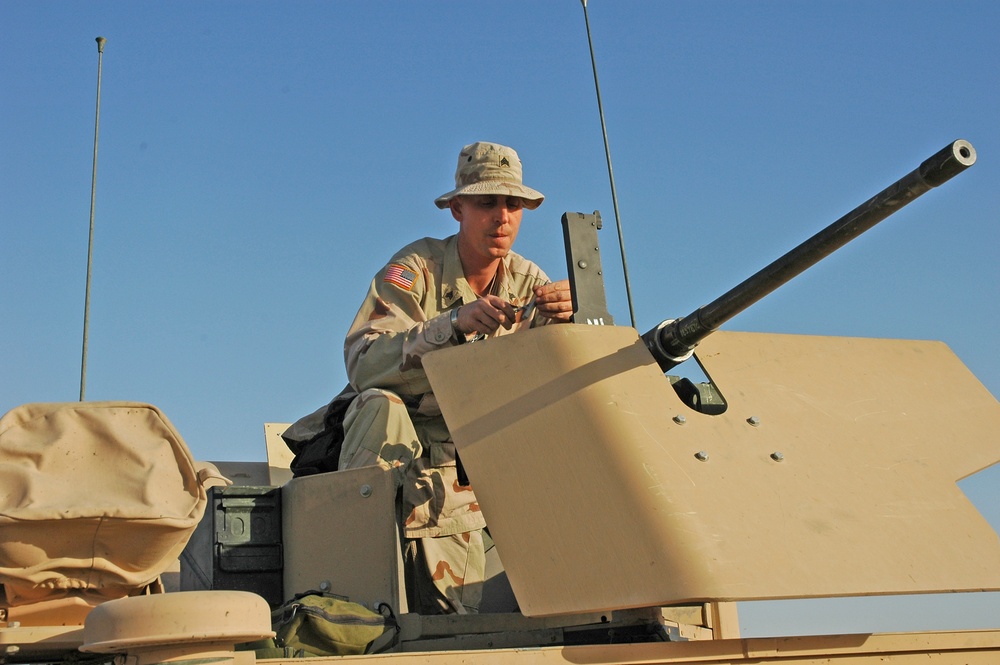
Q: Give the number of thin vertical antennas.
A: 2